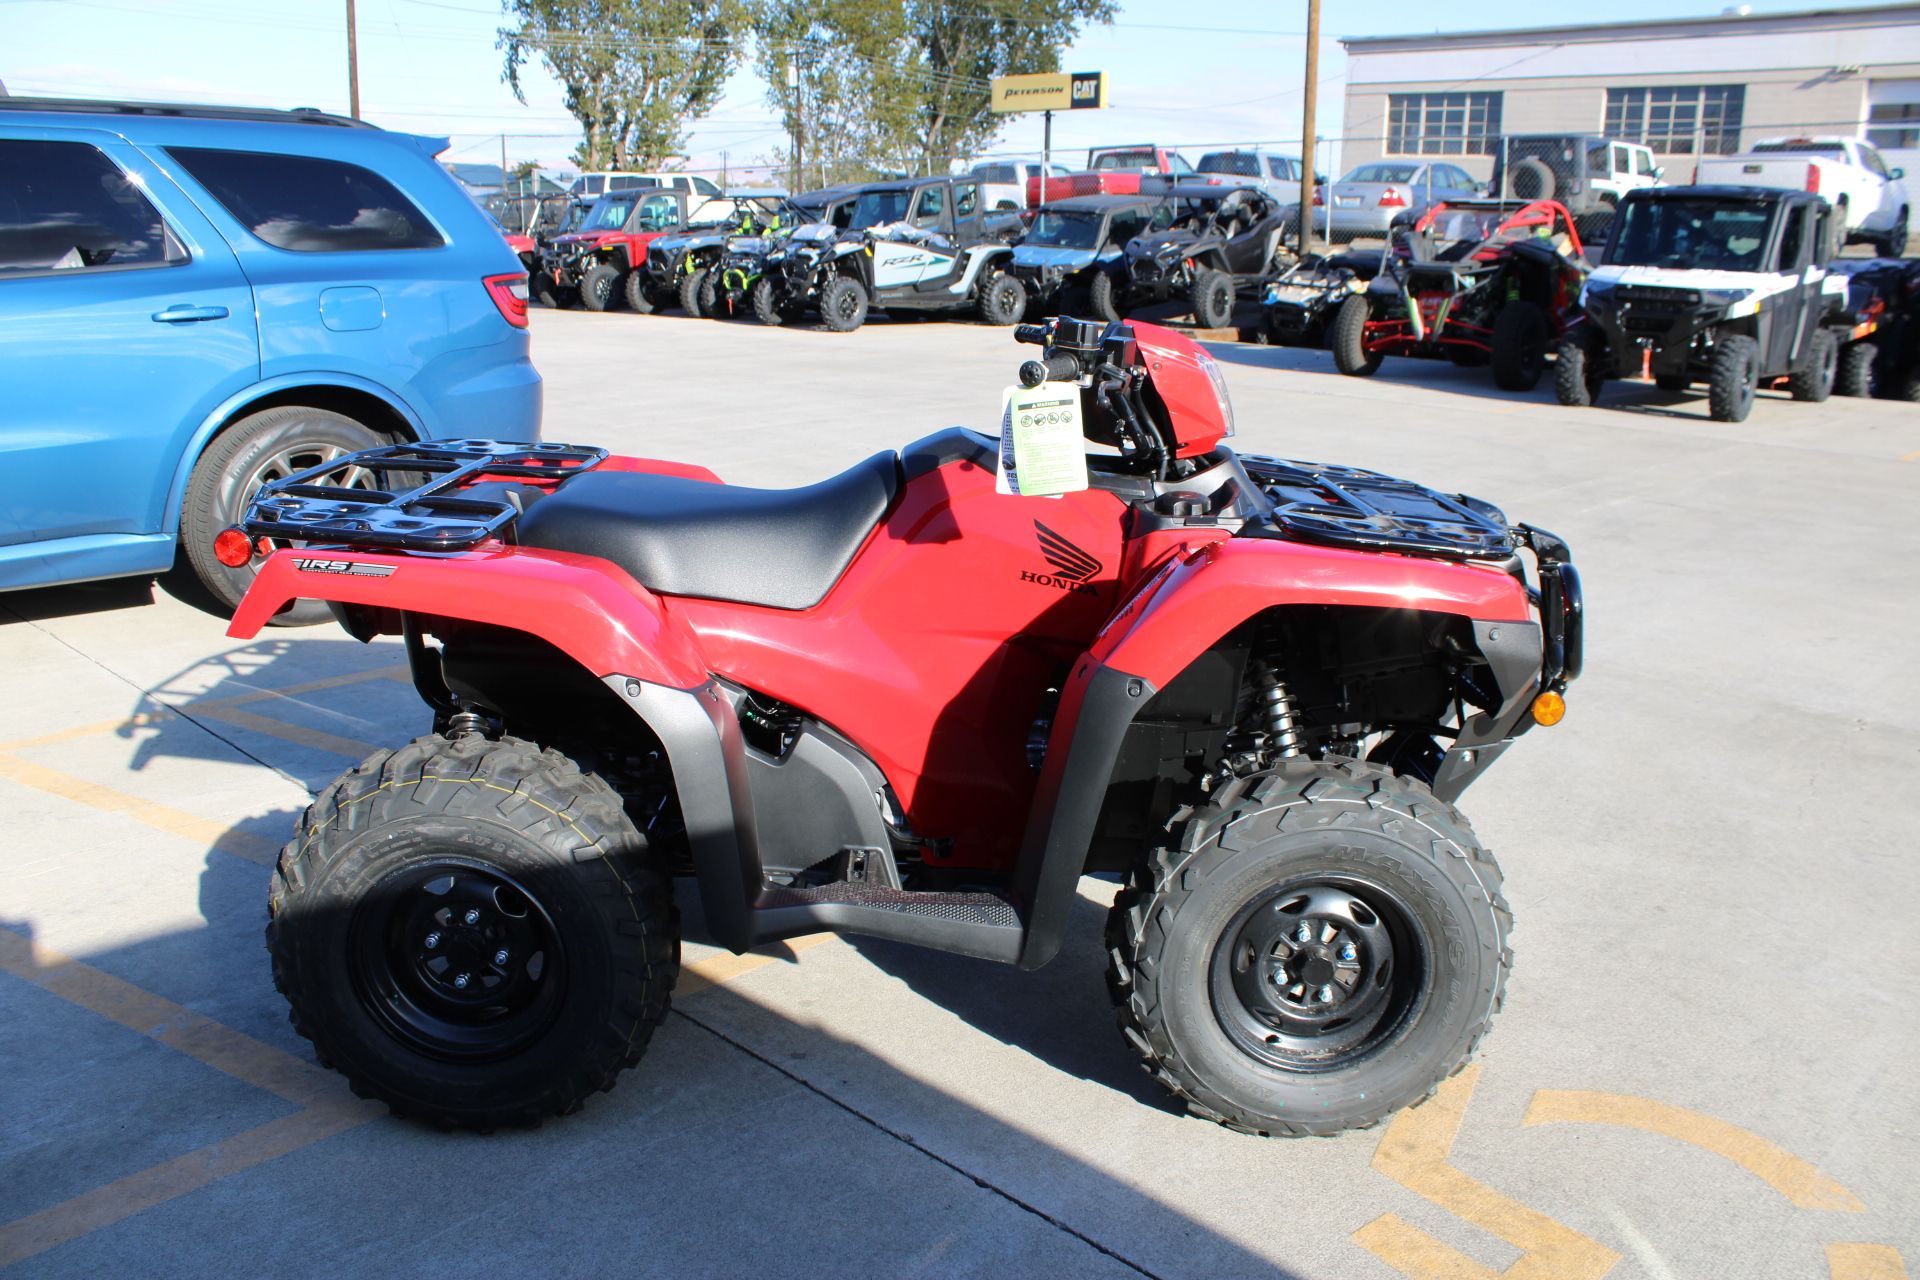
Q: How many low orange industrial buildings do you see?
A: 0